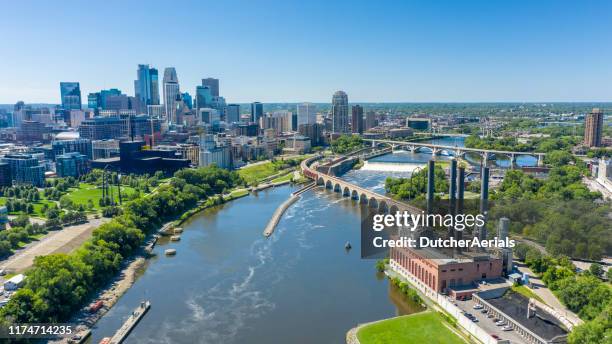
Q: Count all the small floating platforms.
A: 3